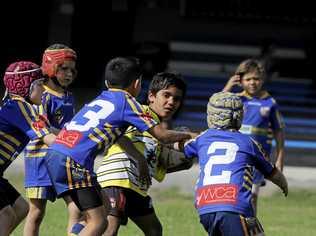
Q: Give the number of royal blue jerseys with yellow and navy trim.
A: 5